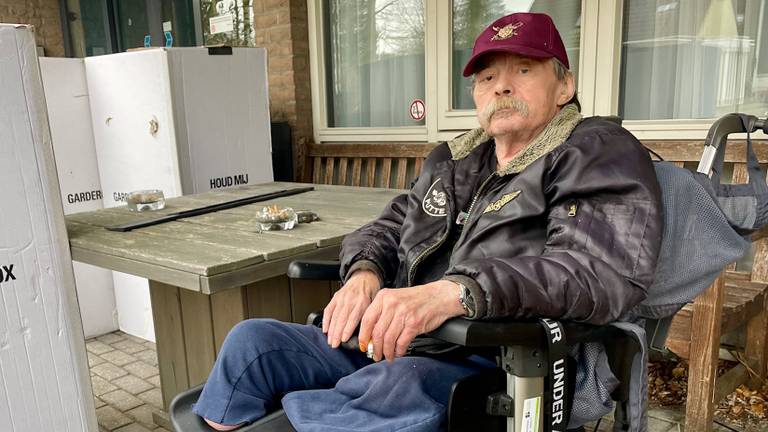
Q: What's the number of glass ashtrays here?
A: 2